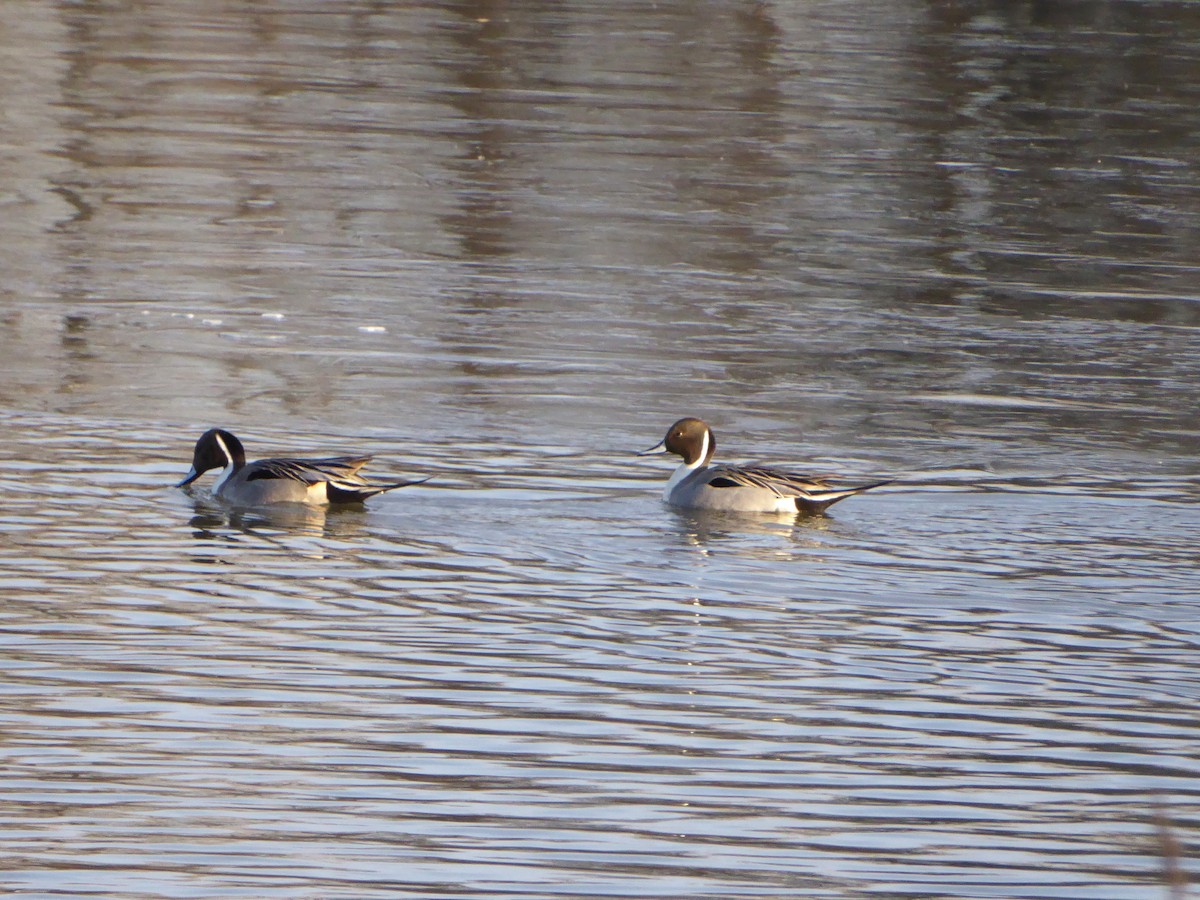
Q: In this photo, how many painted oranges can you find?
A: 0